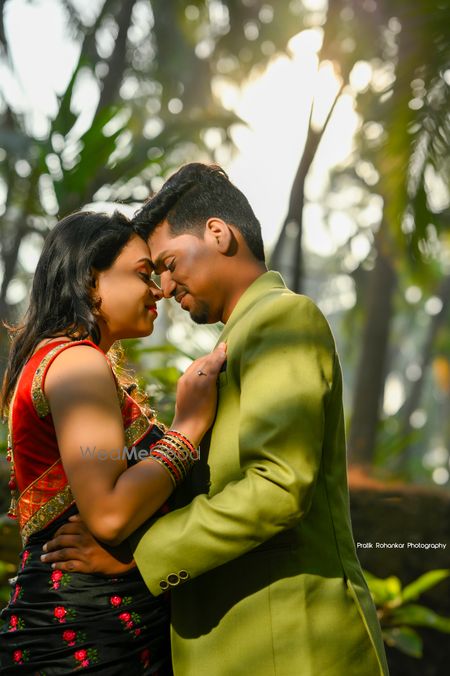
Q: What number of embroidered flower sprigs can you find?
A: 11